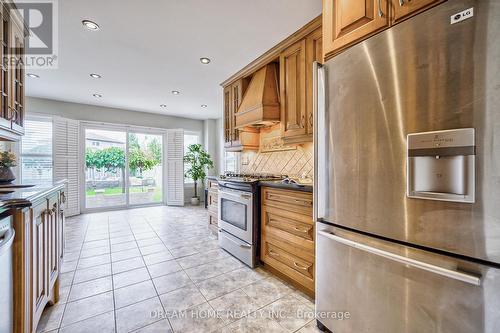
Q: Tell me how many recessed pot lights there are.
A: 8